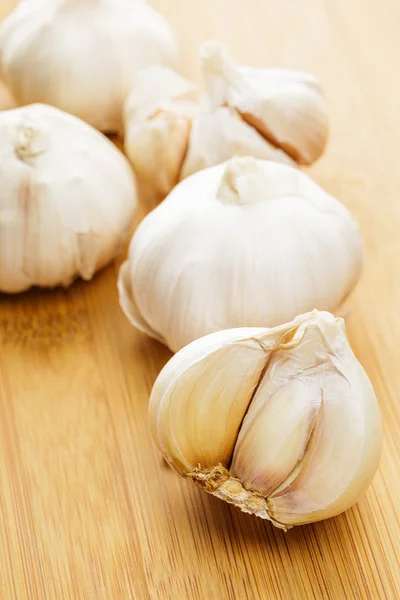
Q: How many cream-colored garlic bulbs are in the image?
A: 5